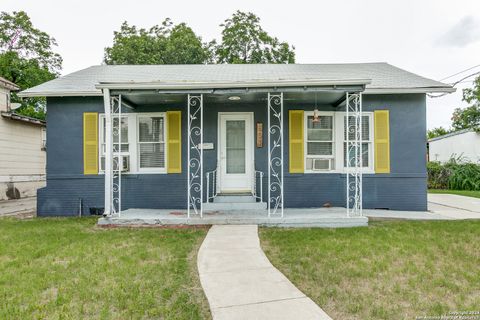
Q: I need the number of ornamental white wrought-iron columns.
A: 4